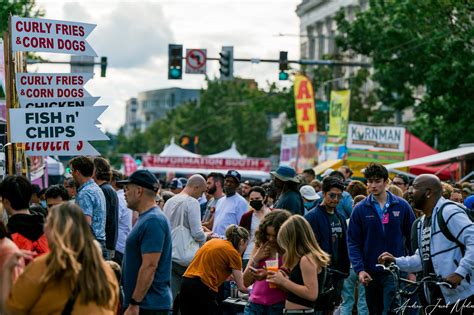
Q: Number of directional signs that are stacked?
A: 5